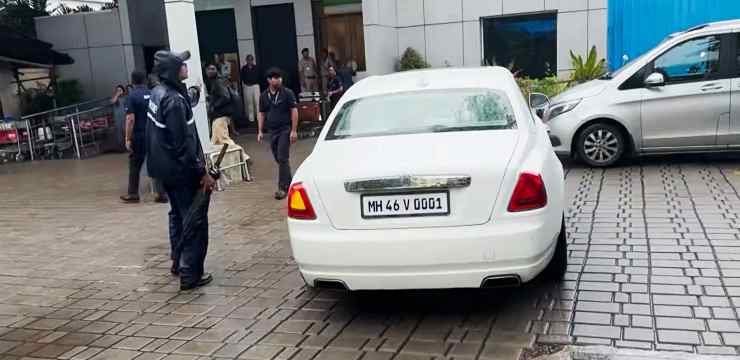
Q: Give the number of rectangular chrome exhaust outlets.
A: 2